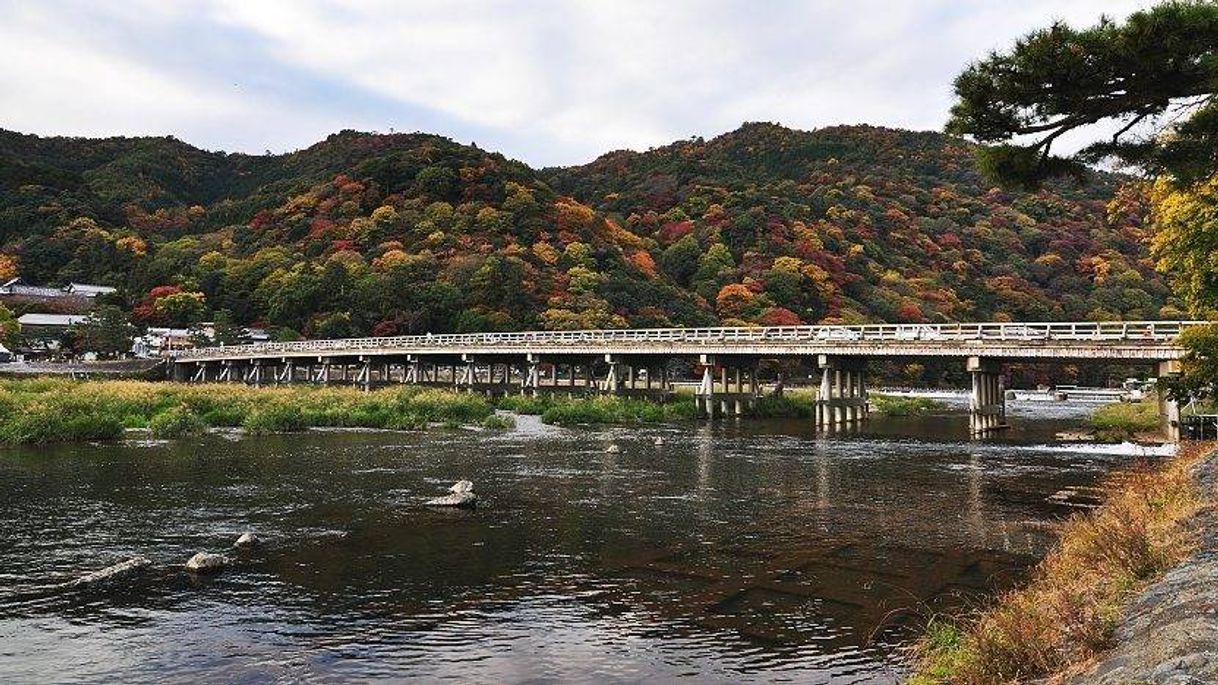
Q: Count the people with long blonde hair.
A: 0